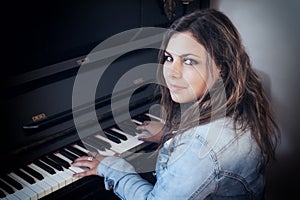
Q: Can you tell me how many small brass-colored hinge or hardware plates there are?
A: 3